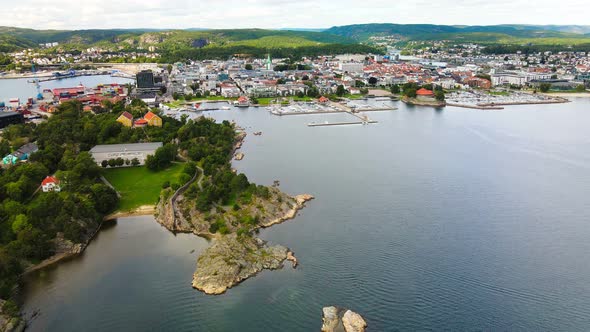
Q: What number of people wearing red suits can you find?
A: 0